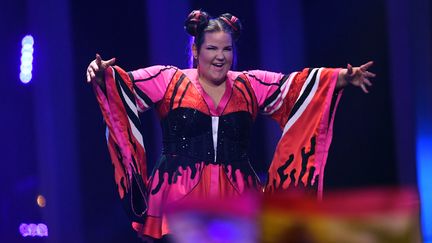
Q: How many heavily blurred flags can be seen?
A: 2